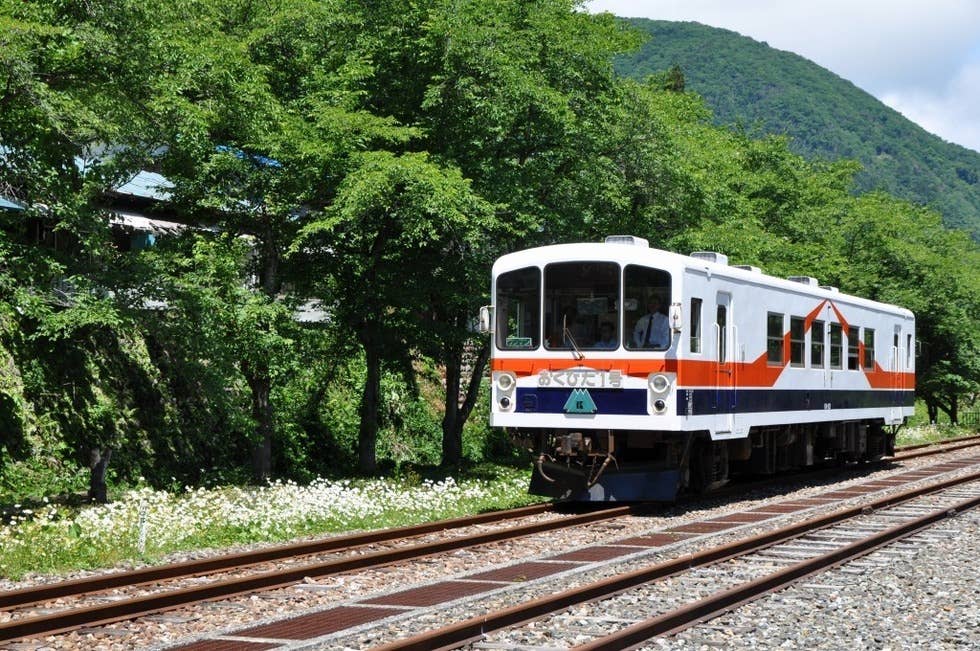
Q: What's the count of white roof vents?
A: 5